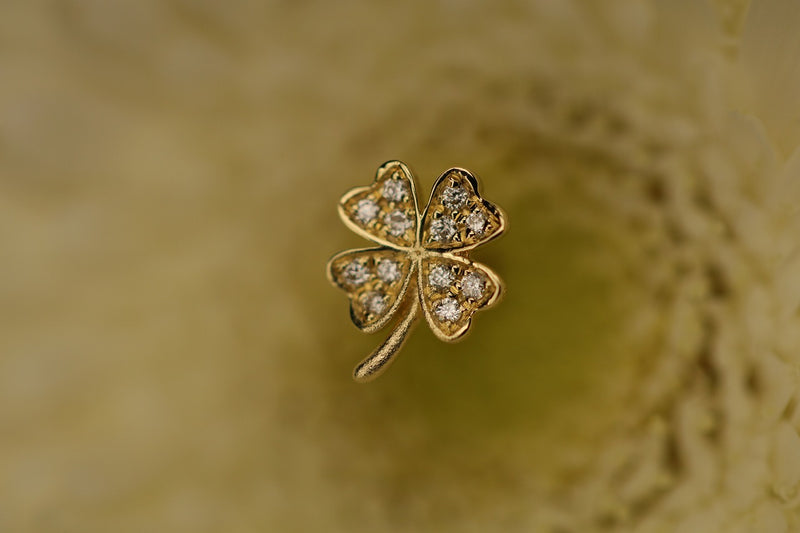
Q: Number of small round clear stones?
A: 12